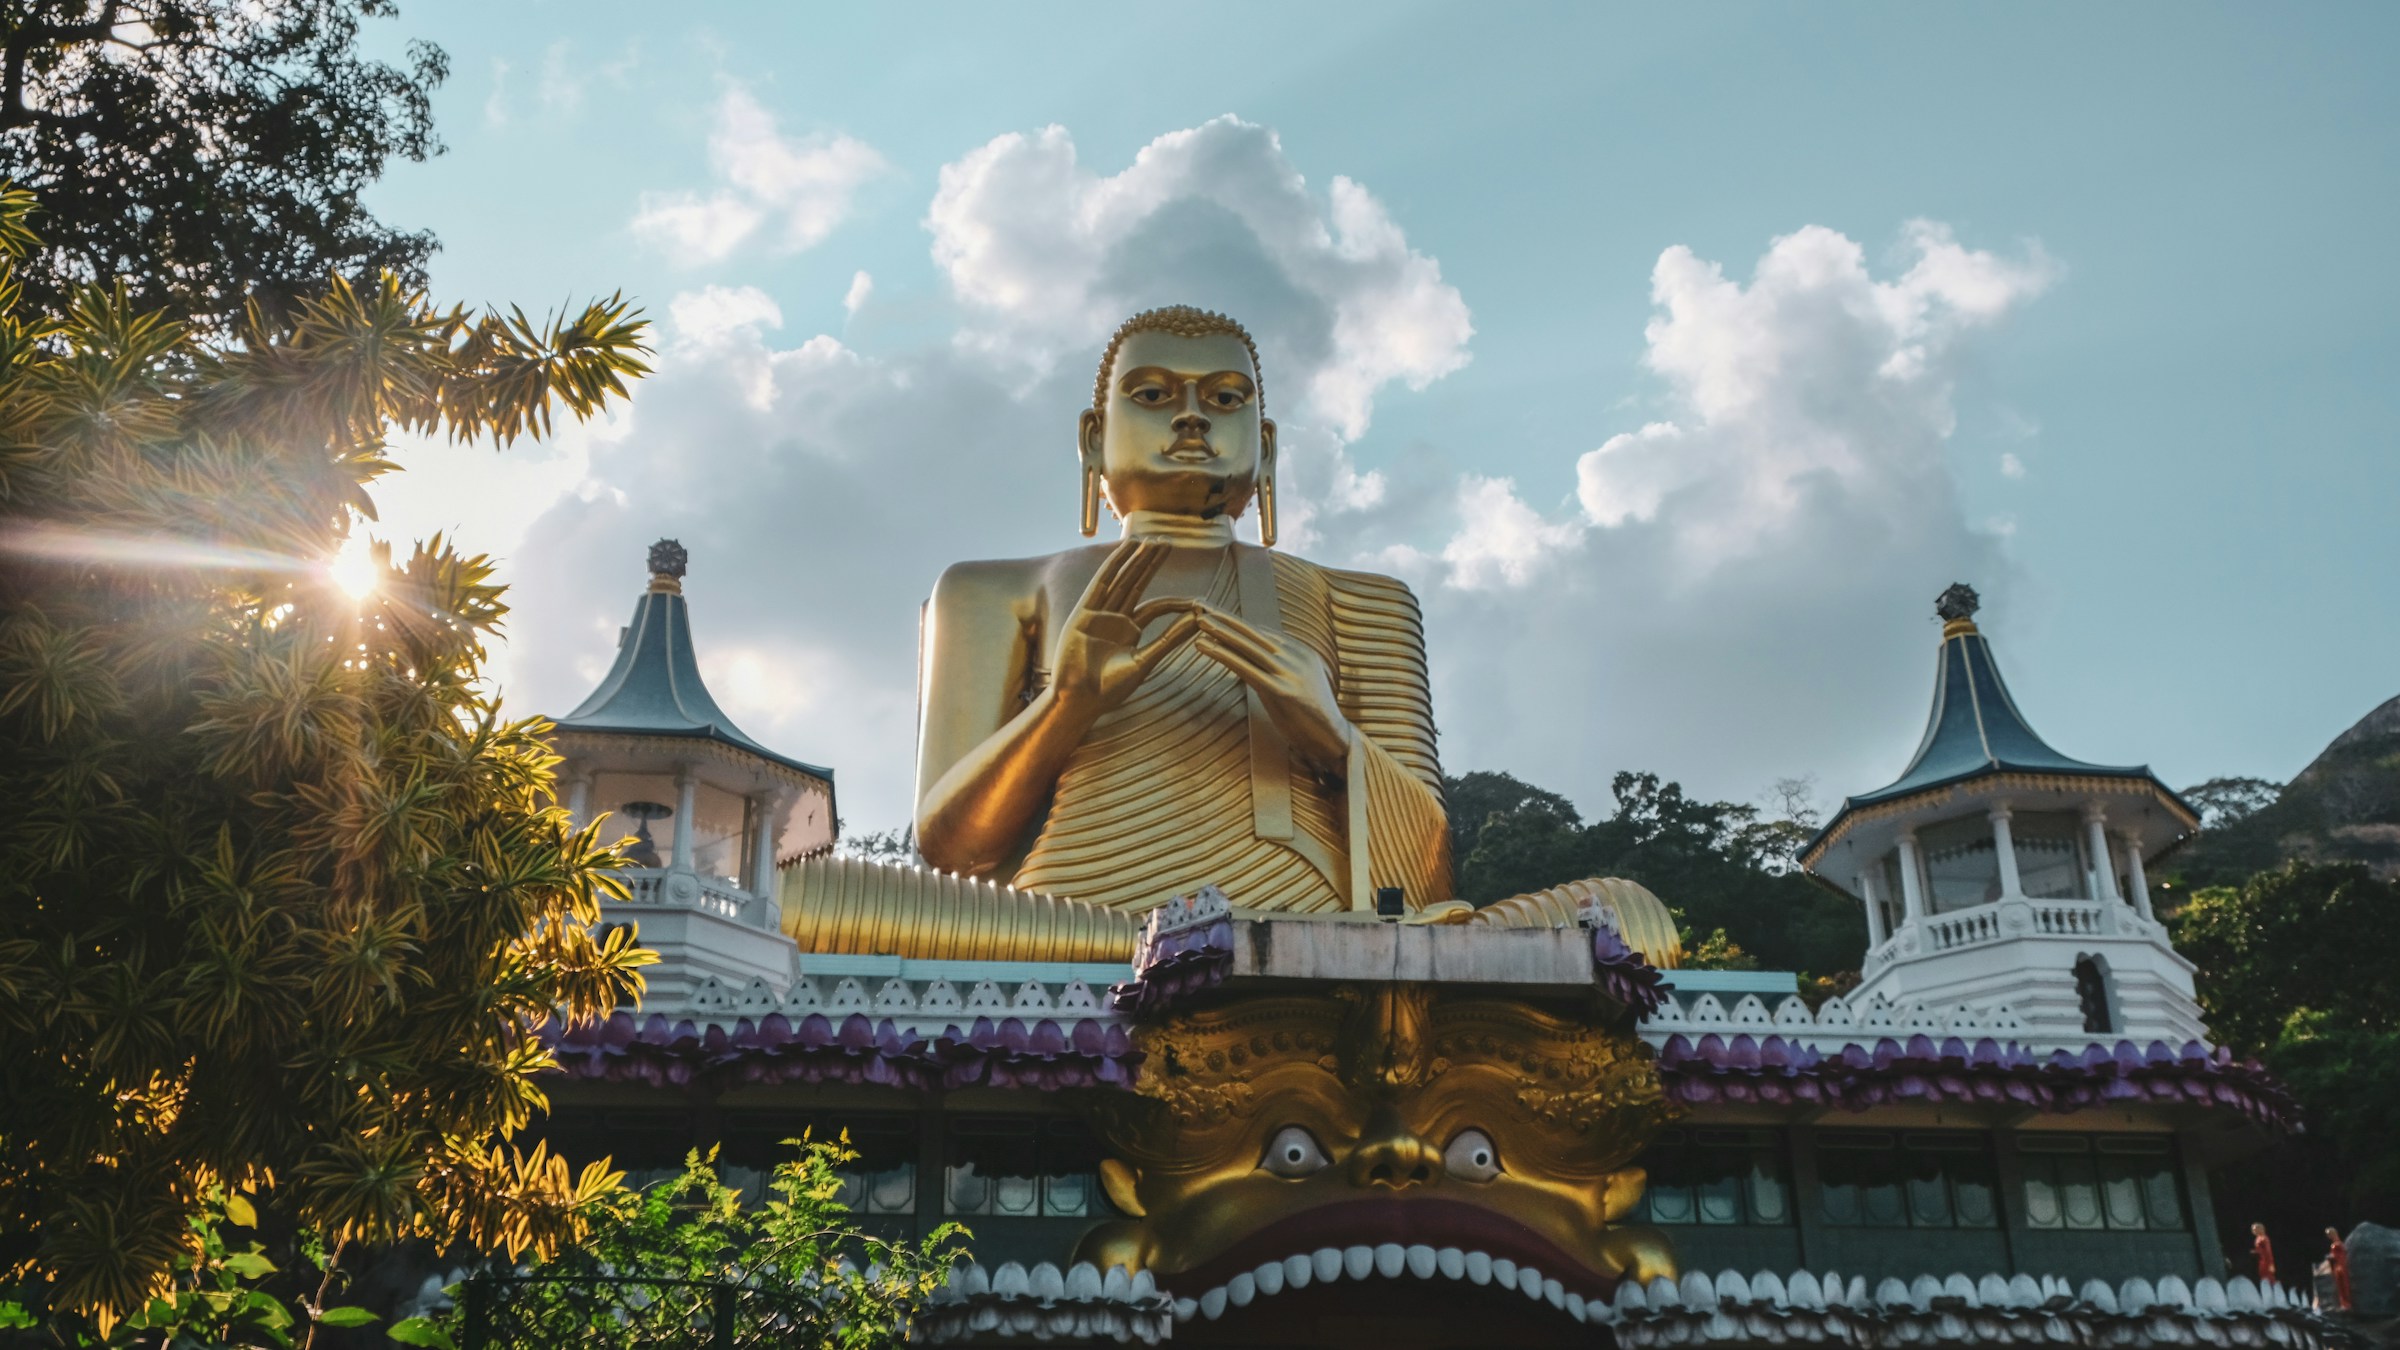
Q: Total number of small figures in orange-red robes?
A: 2